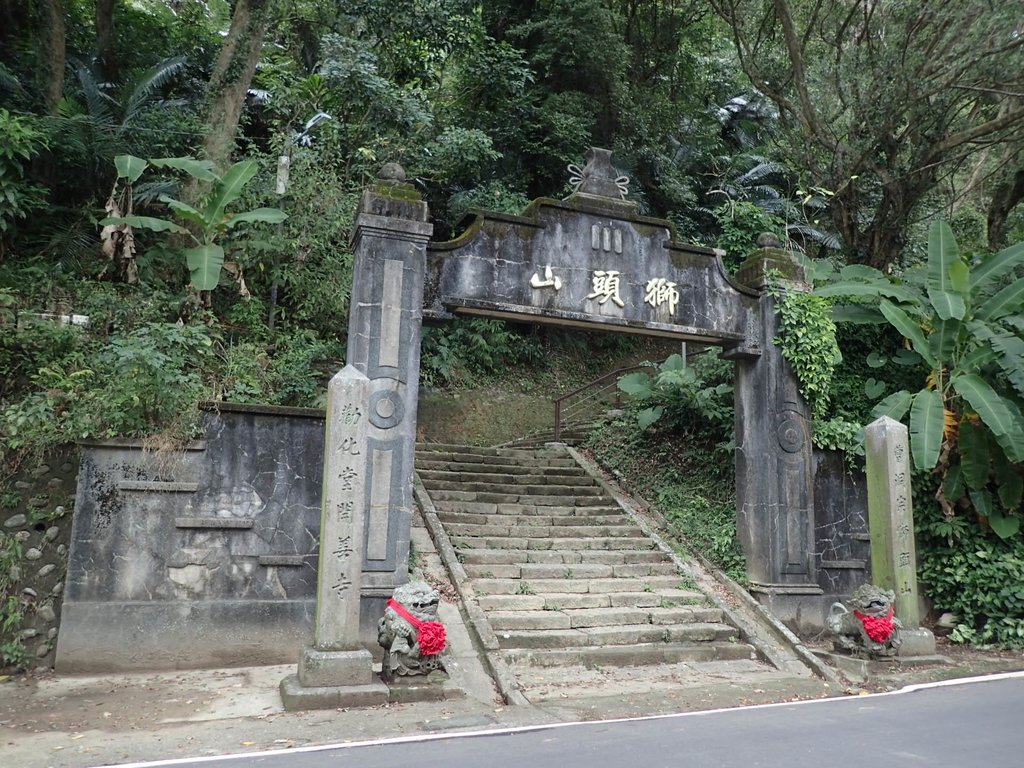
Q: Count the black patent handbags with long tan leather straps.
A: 0